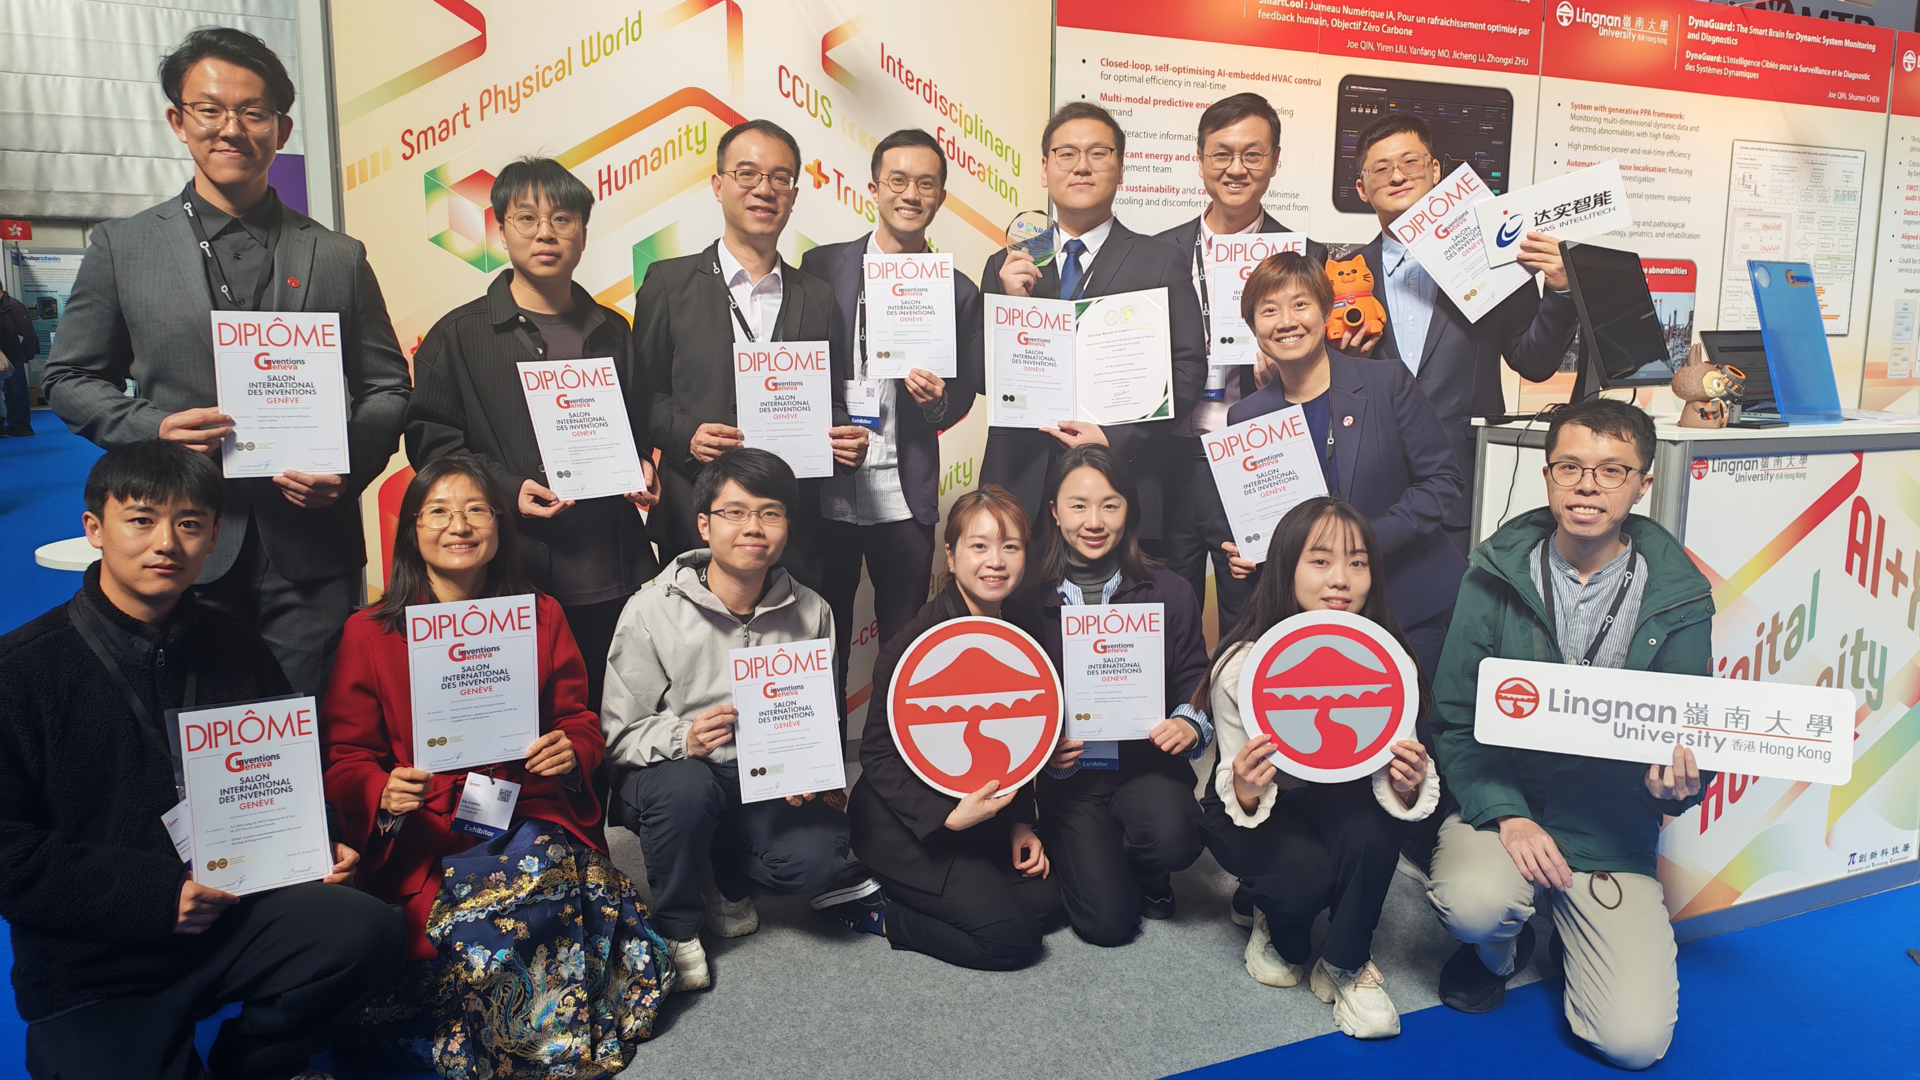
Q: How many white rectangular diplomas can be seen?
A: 12